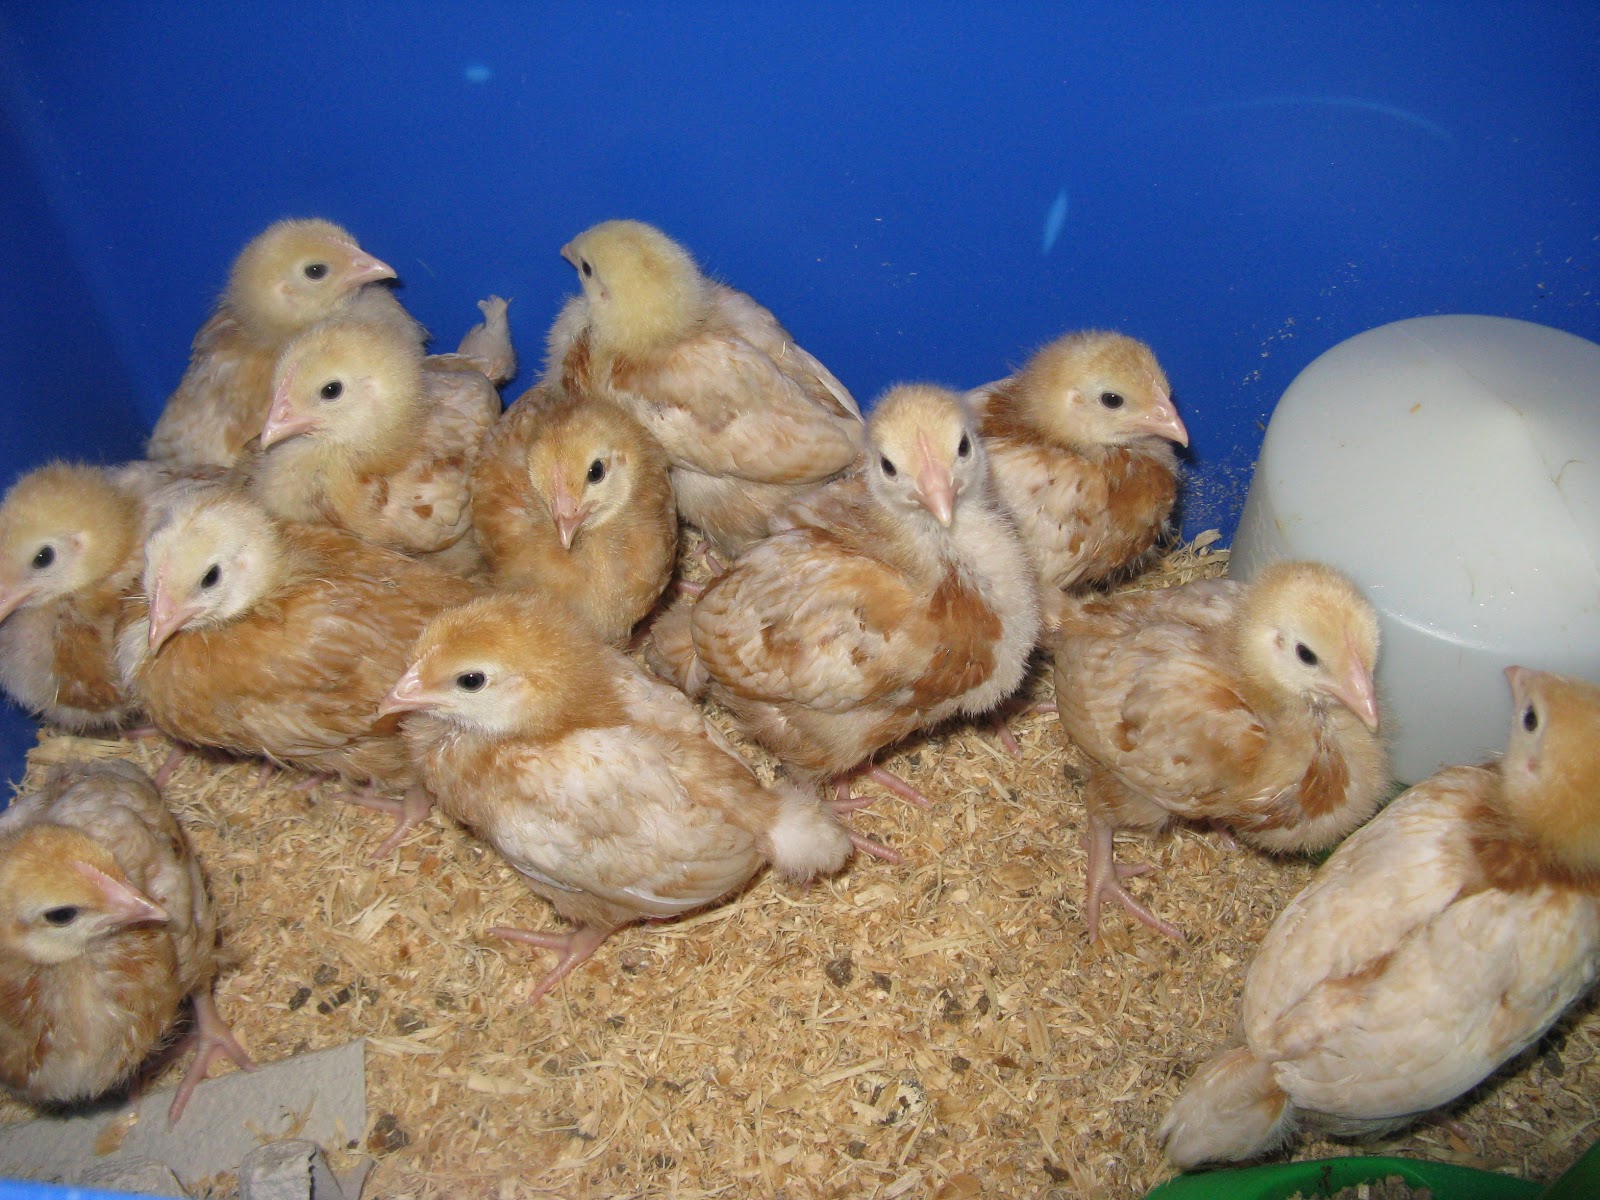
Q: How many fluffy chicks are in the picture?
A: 12